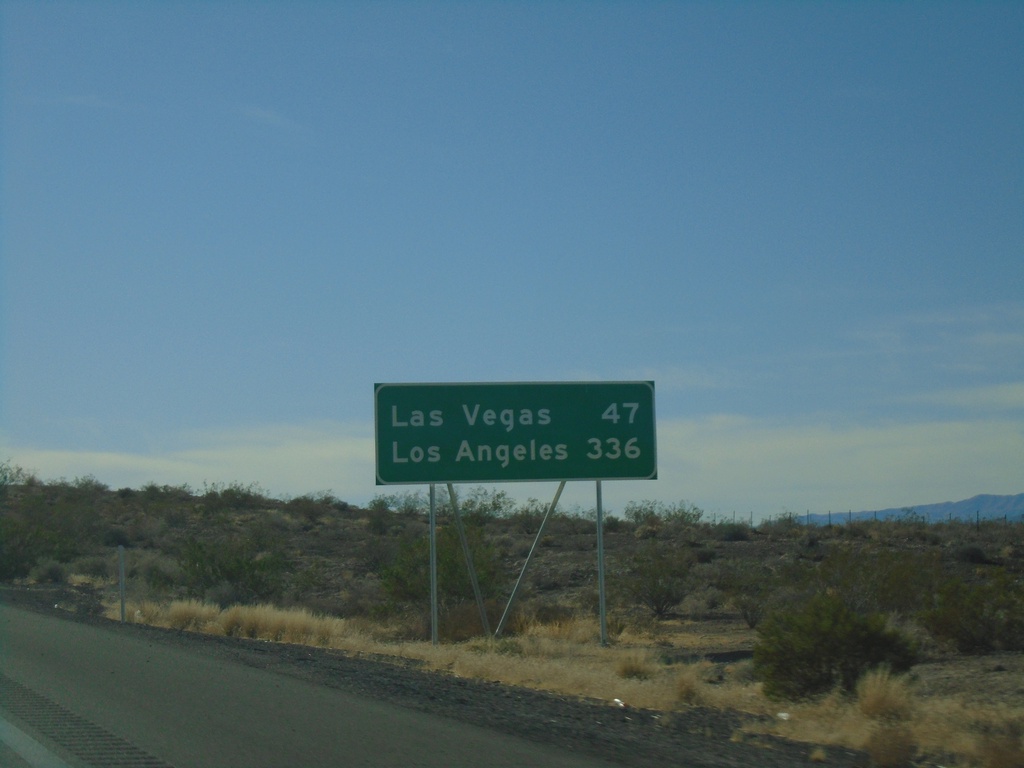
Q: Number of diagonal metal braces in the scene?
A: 2